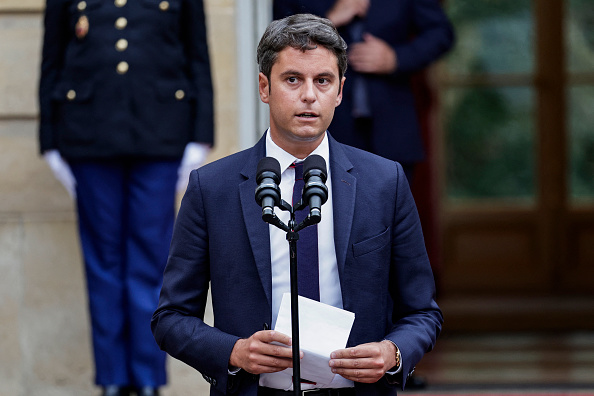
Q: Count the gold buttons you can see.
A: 8